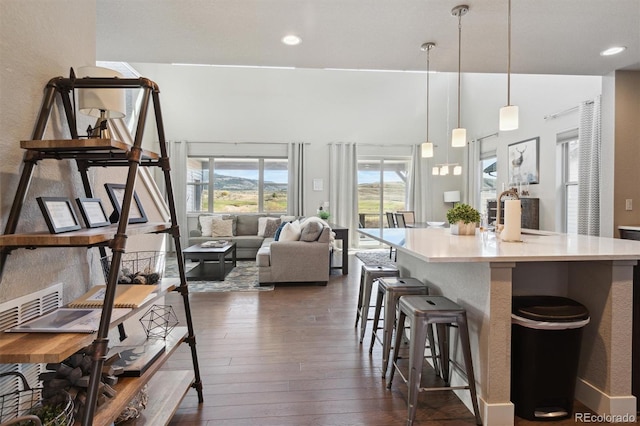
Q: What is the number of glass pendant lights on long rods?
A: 3